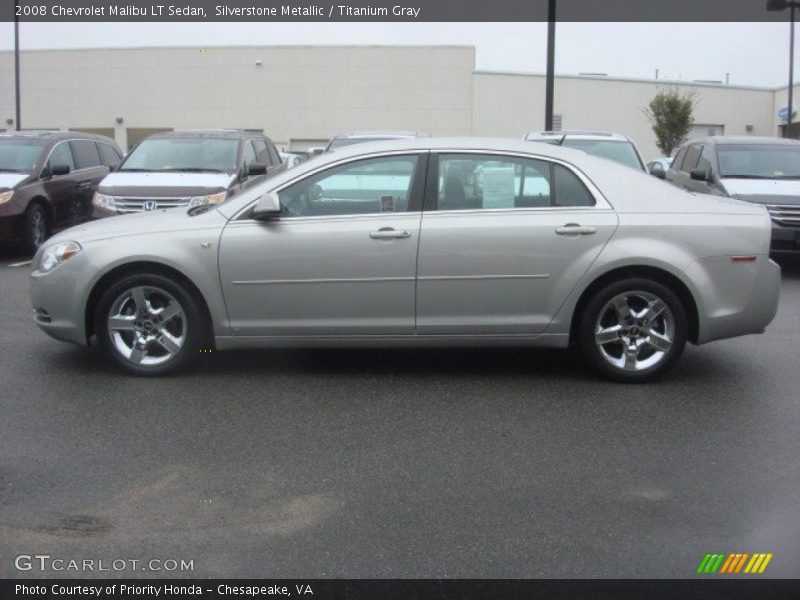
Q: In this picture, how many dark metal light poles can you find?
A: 3